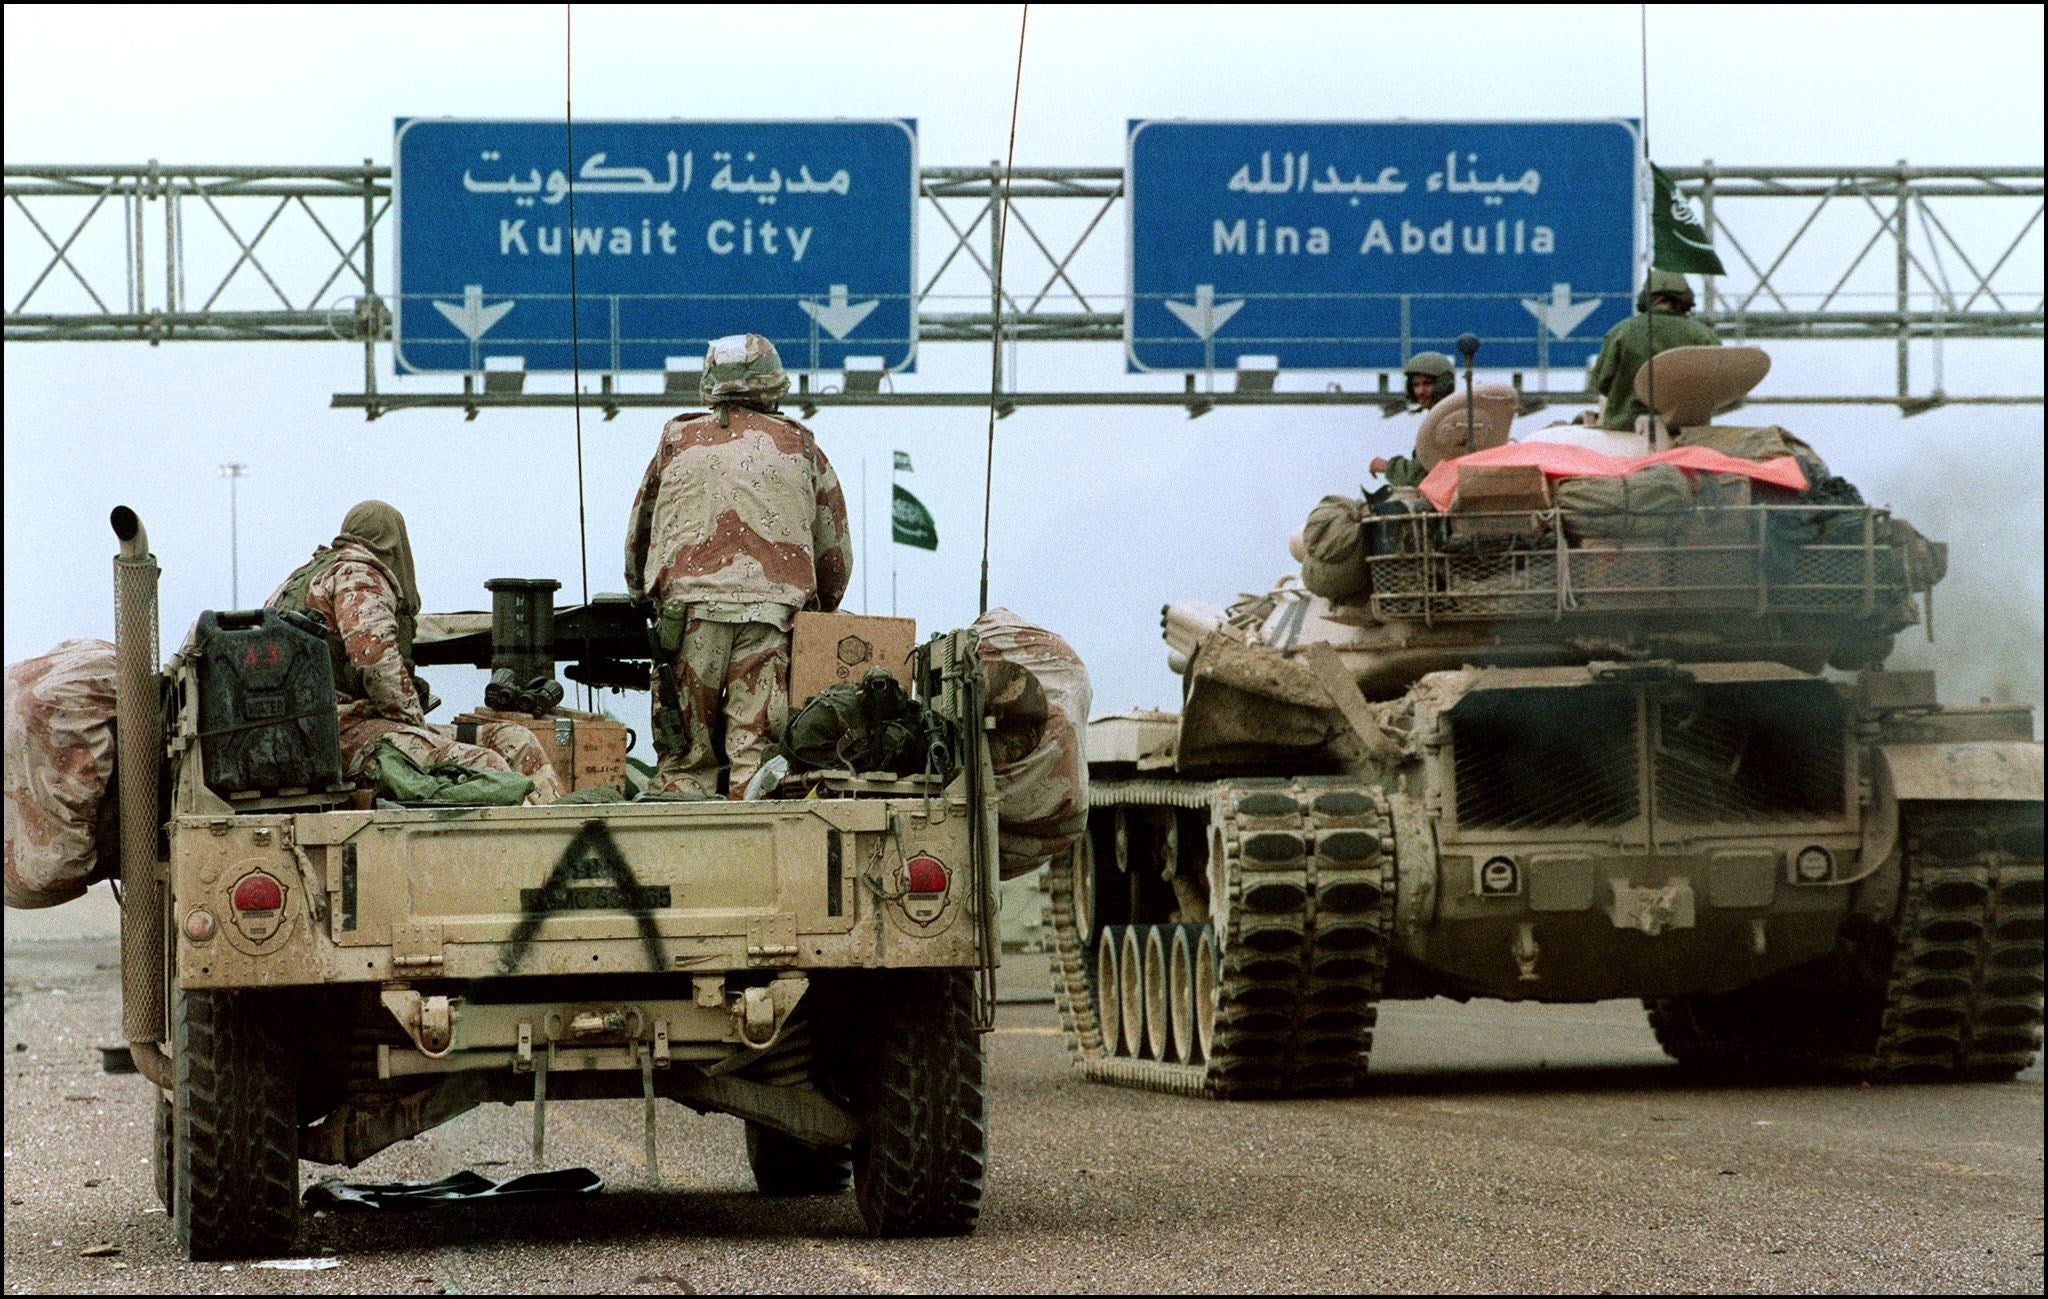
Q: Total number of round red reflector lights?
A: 2